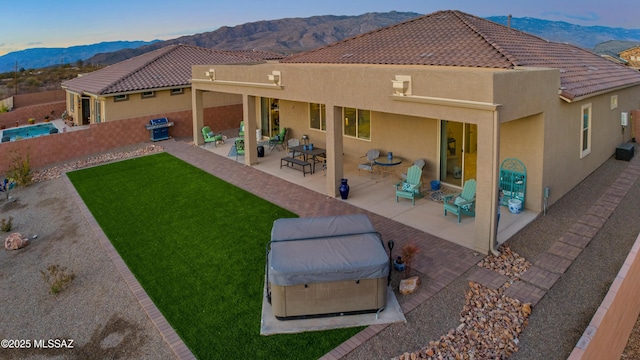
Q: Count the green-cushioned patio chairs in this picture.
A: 4